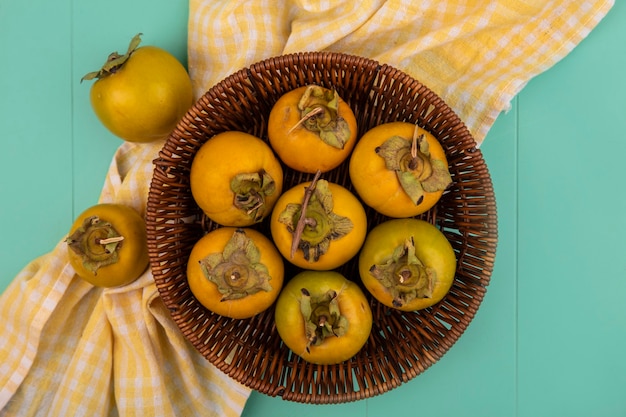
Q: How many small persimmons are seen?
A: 9